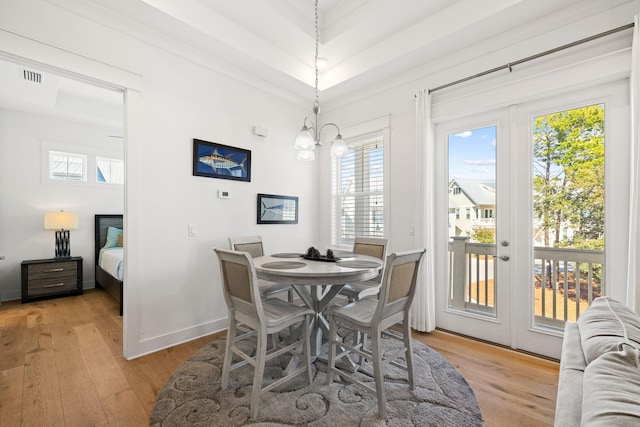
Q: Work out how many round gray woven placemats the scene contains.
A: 4